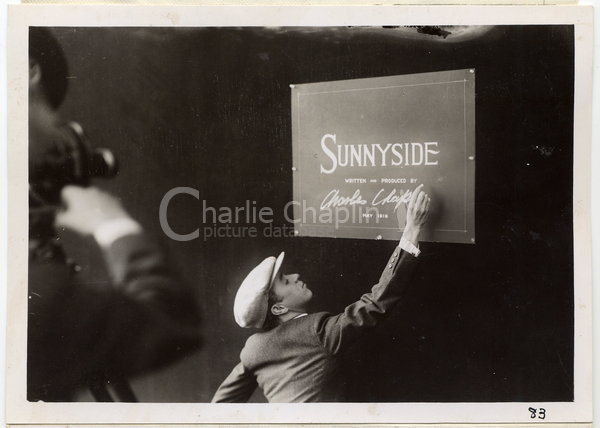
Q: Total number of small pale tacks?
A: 7